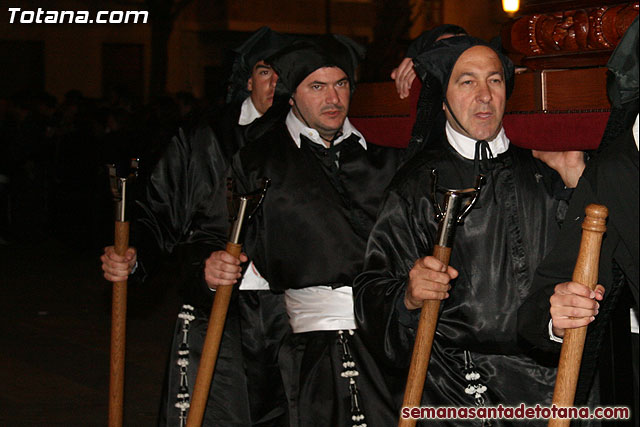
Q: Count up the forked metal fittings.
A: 3